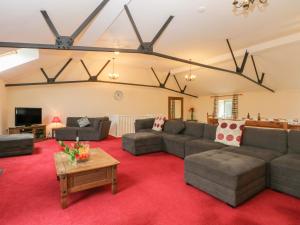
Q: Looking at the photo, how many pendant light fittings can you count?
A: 3